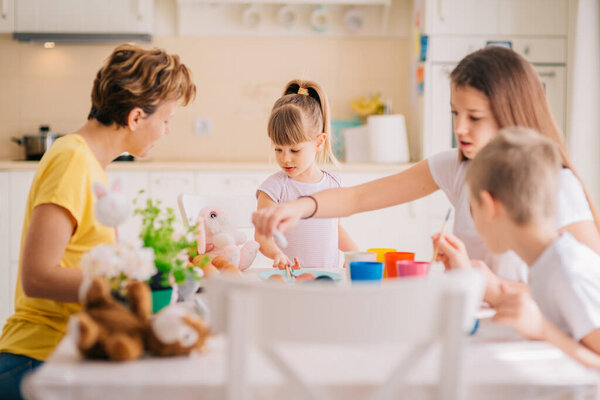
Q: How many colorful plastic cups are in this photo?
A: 5